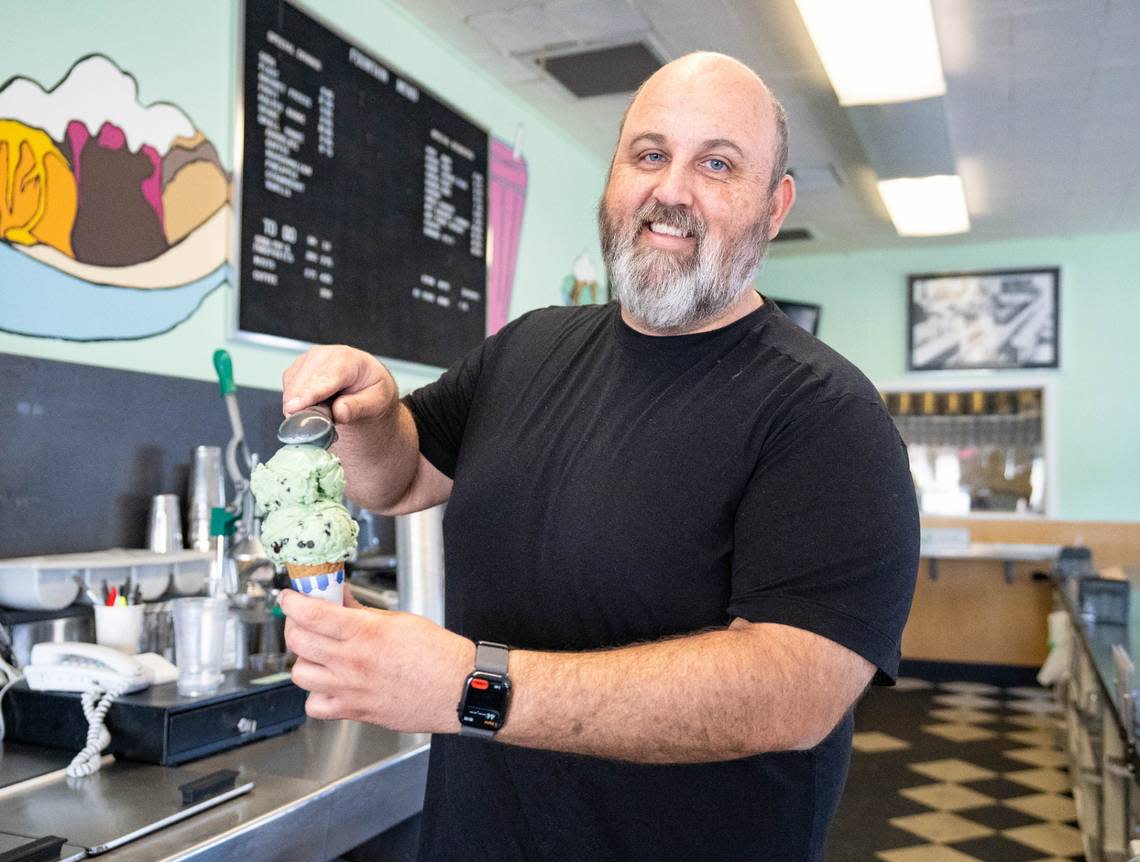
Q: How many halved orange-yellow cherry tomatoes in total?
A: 0